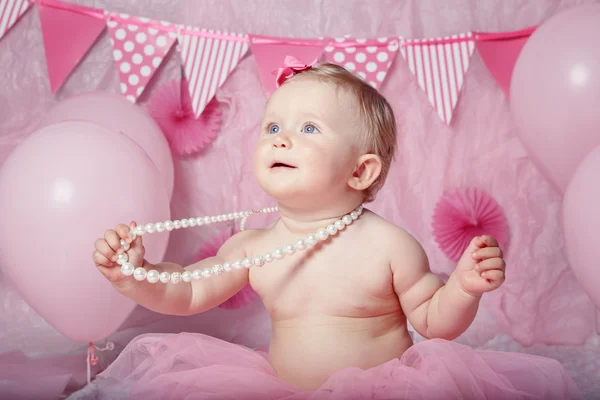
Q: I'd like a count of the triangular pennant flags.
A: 8